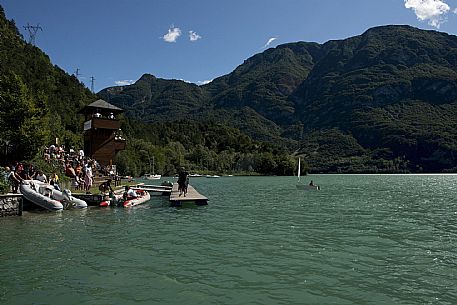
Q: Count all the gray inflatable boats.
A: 1